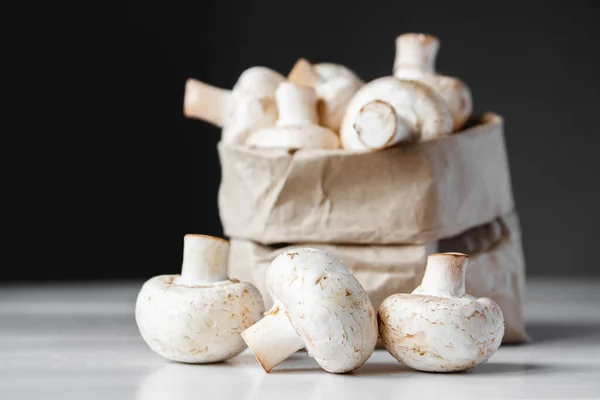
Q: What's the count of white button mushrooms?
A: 8